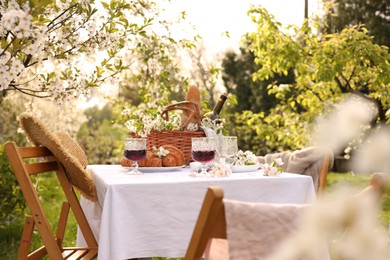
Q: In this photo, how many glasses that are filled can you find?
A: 2